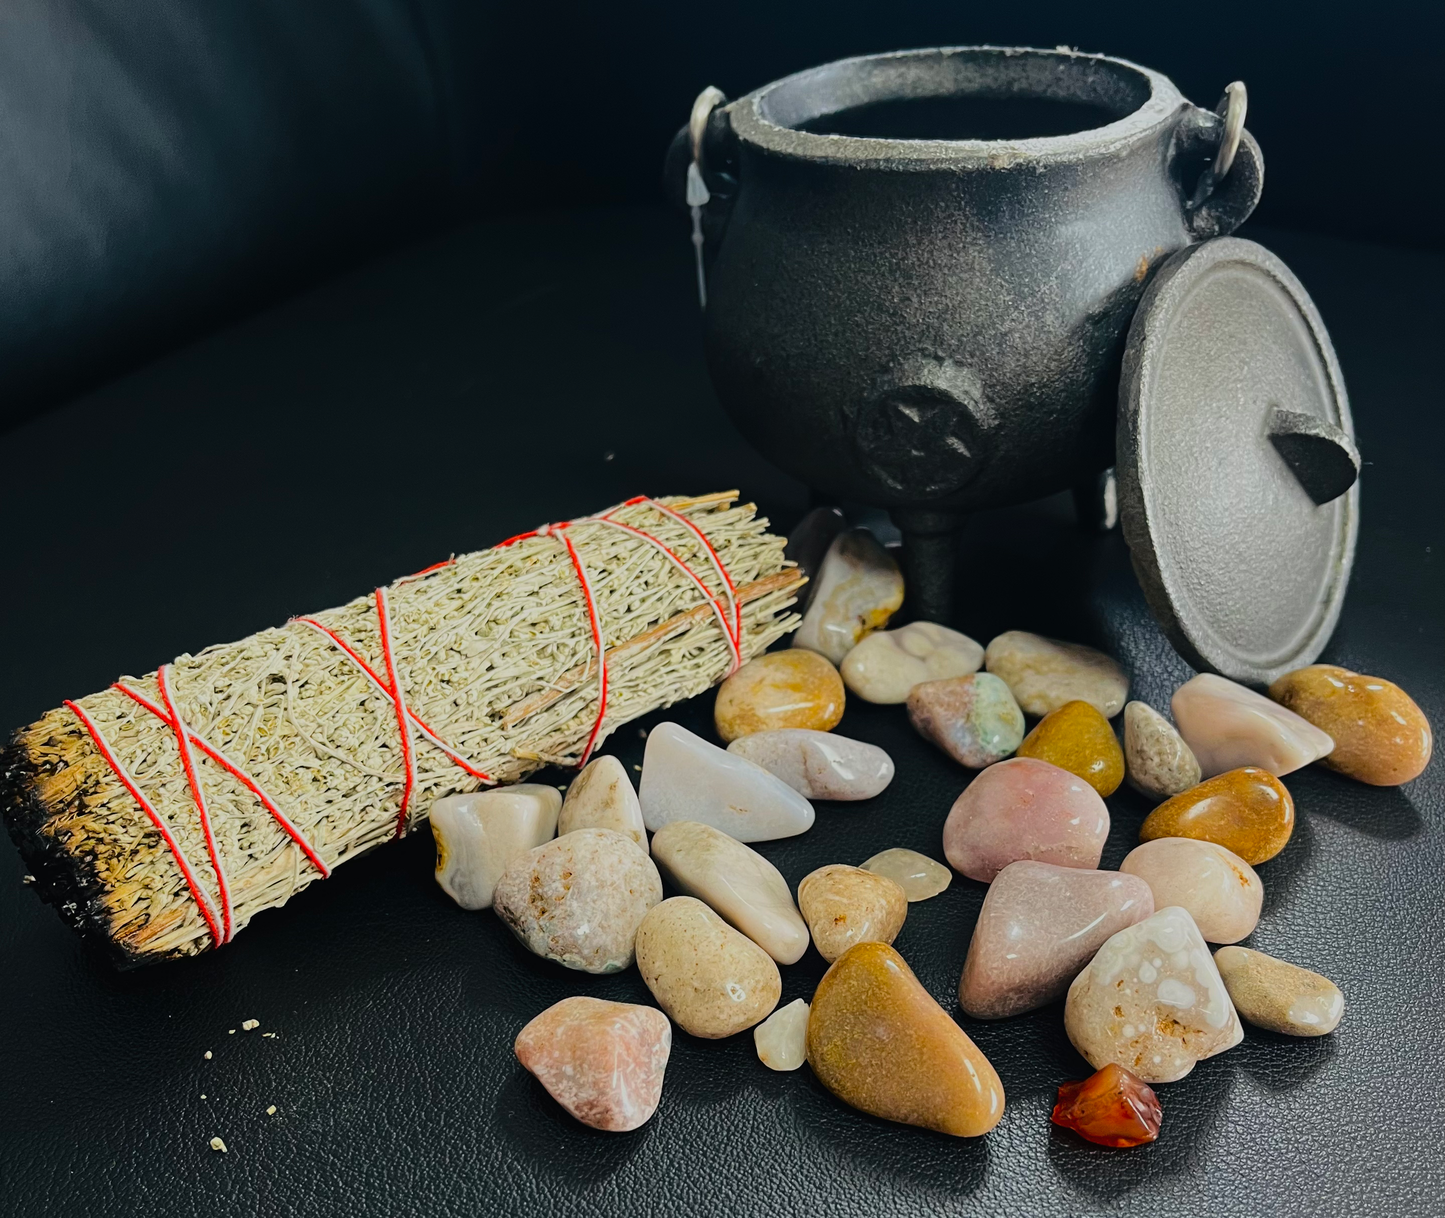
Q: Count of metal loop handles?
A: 2